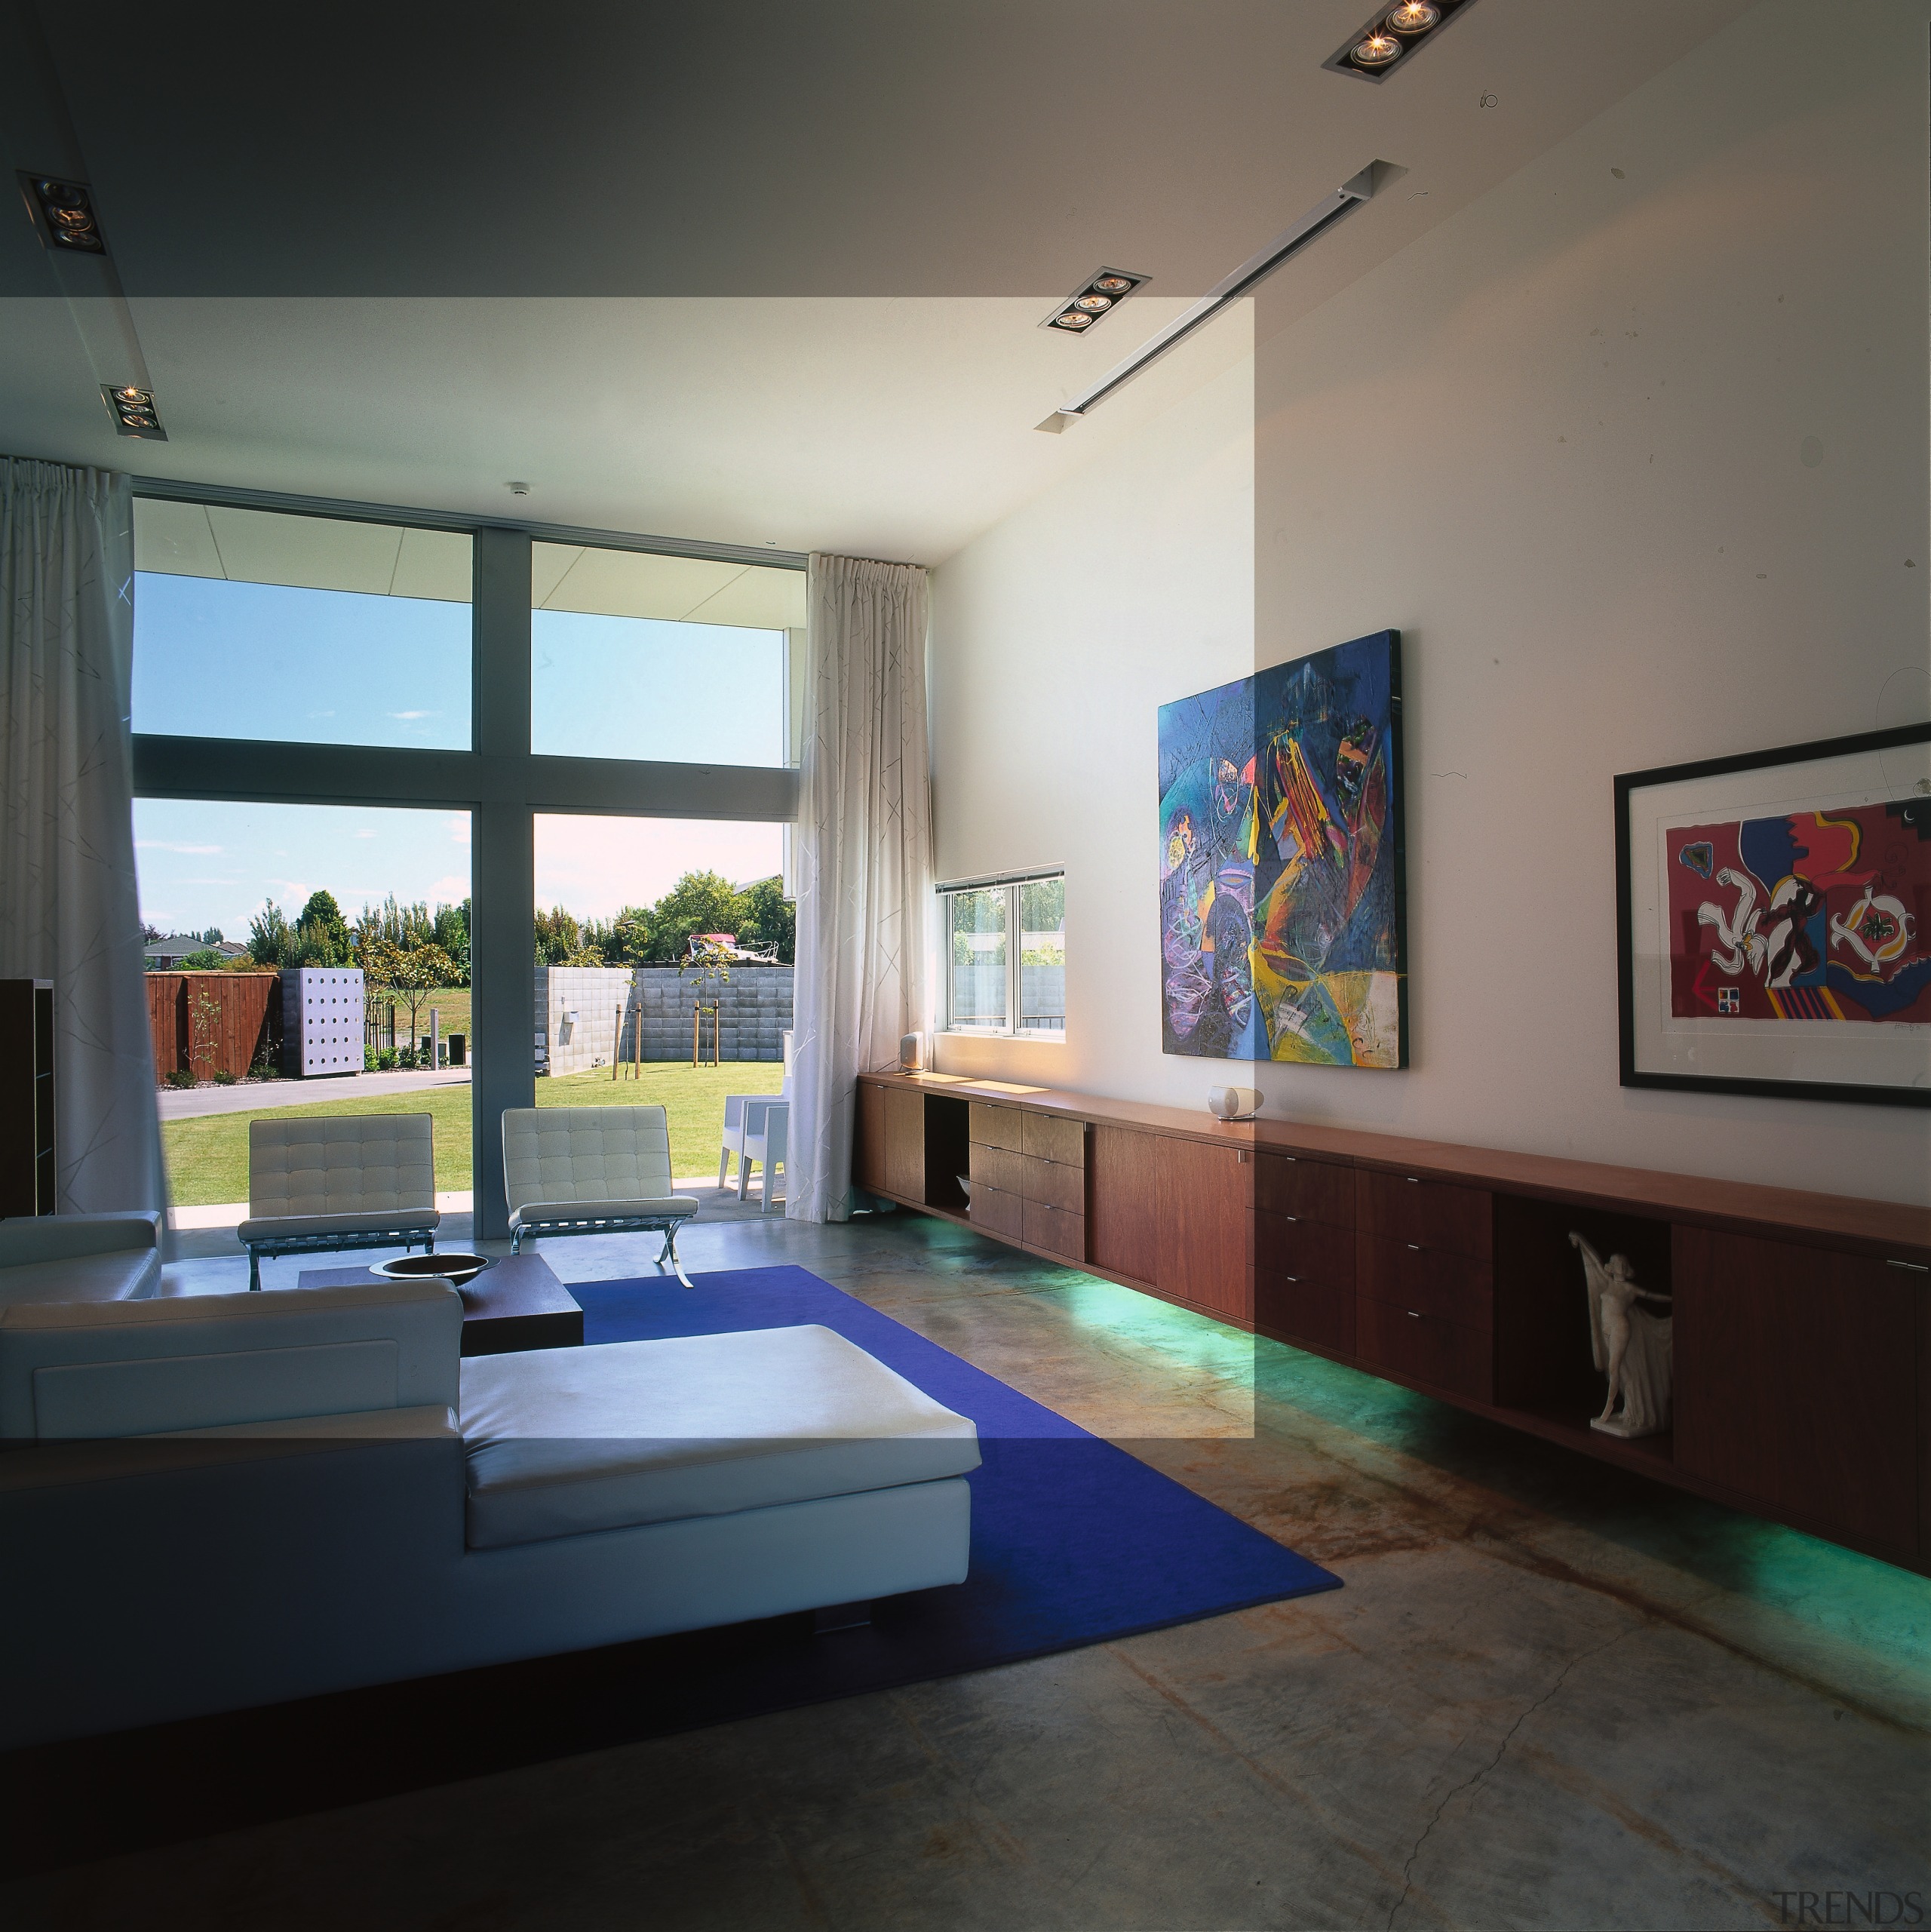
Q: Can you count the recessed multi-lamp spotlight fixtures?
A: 4